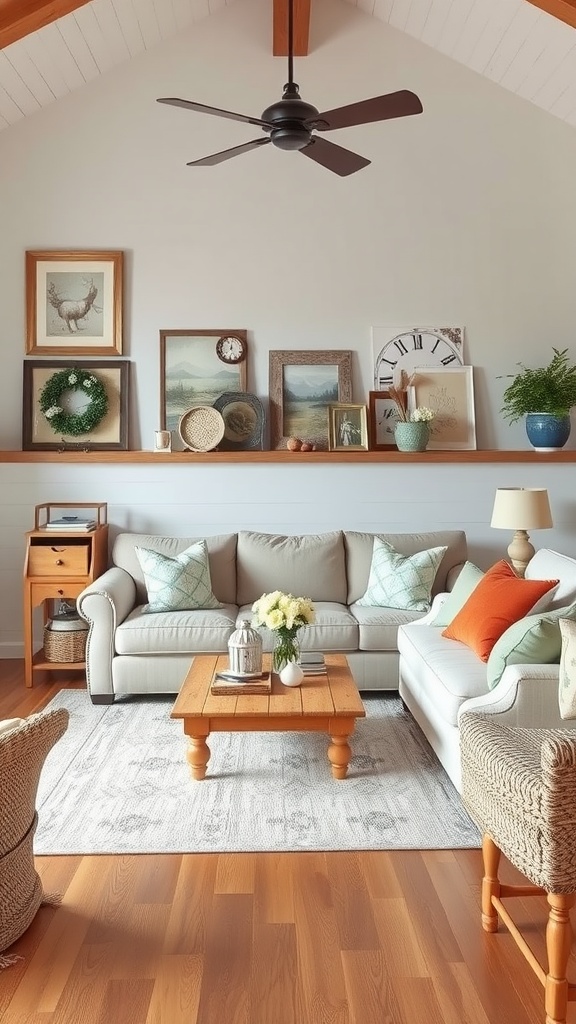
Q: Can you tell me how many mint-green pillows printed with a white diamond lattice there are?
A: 2